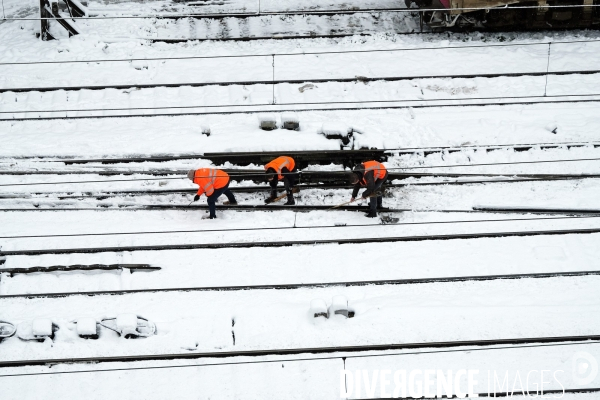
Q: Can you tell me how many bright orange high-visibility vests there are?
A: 3